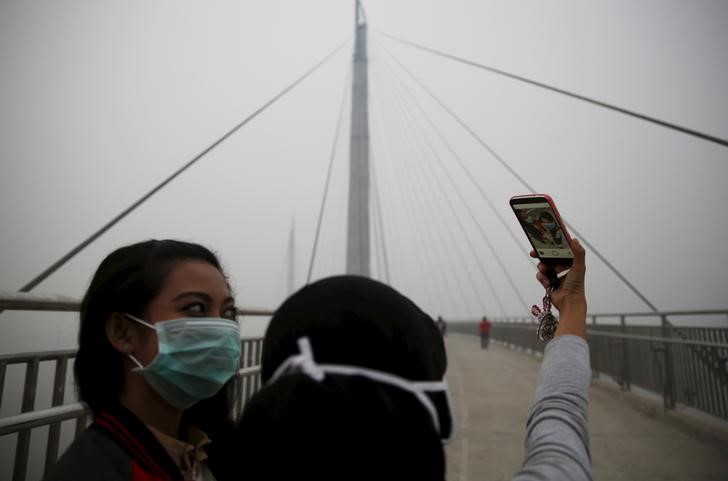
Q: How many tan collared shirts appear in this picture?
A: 1